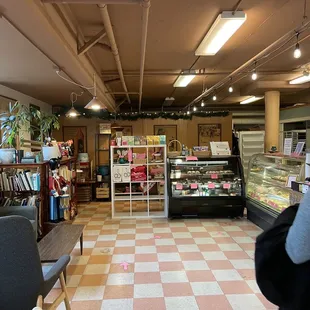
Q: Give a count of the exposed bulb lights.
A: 7